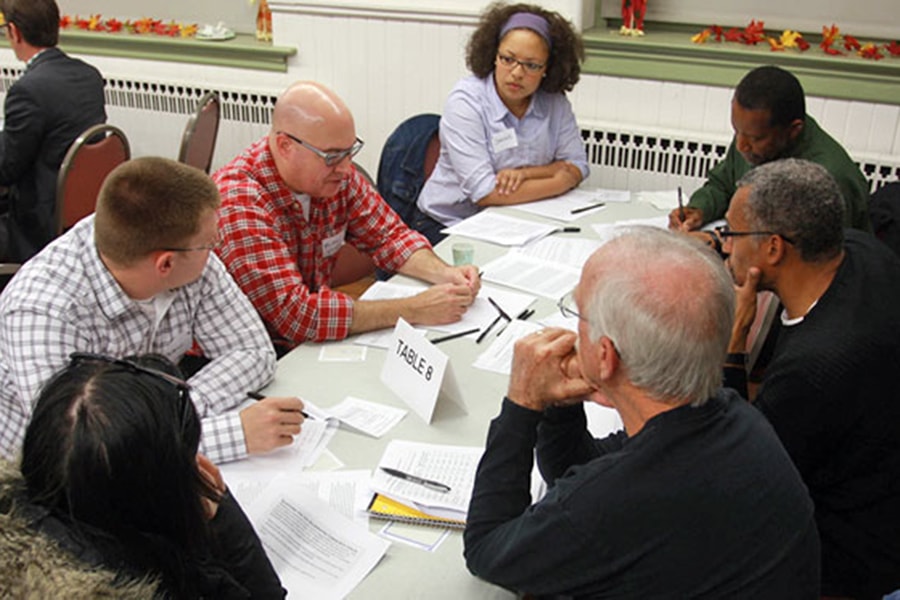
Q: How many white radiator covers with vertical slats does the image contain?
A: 2